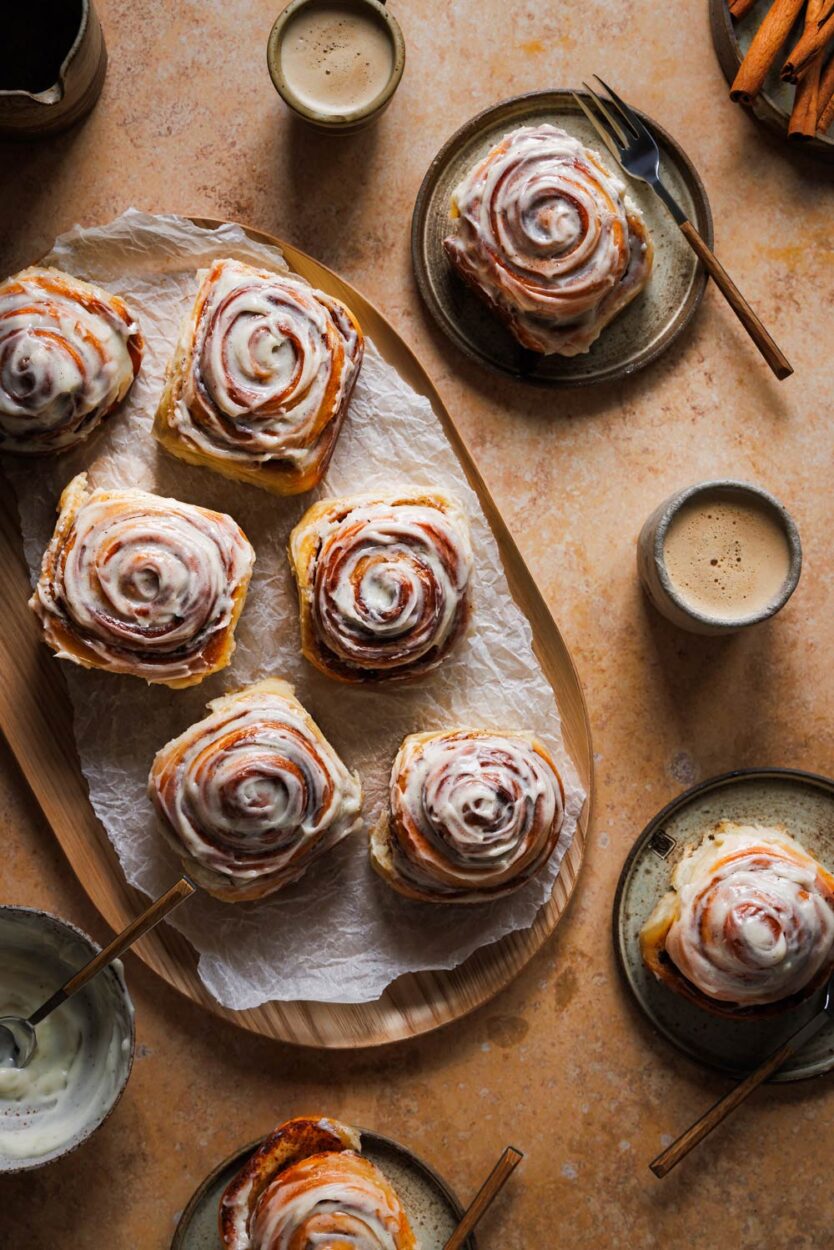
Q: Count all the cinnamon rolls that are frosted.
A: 9